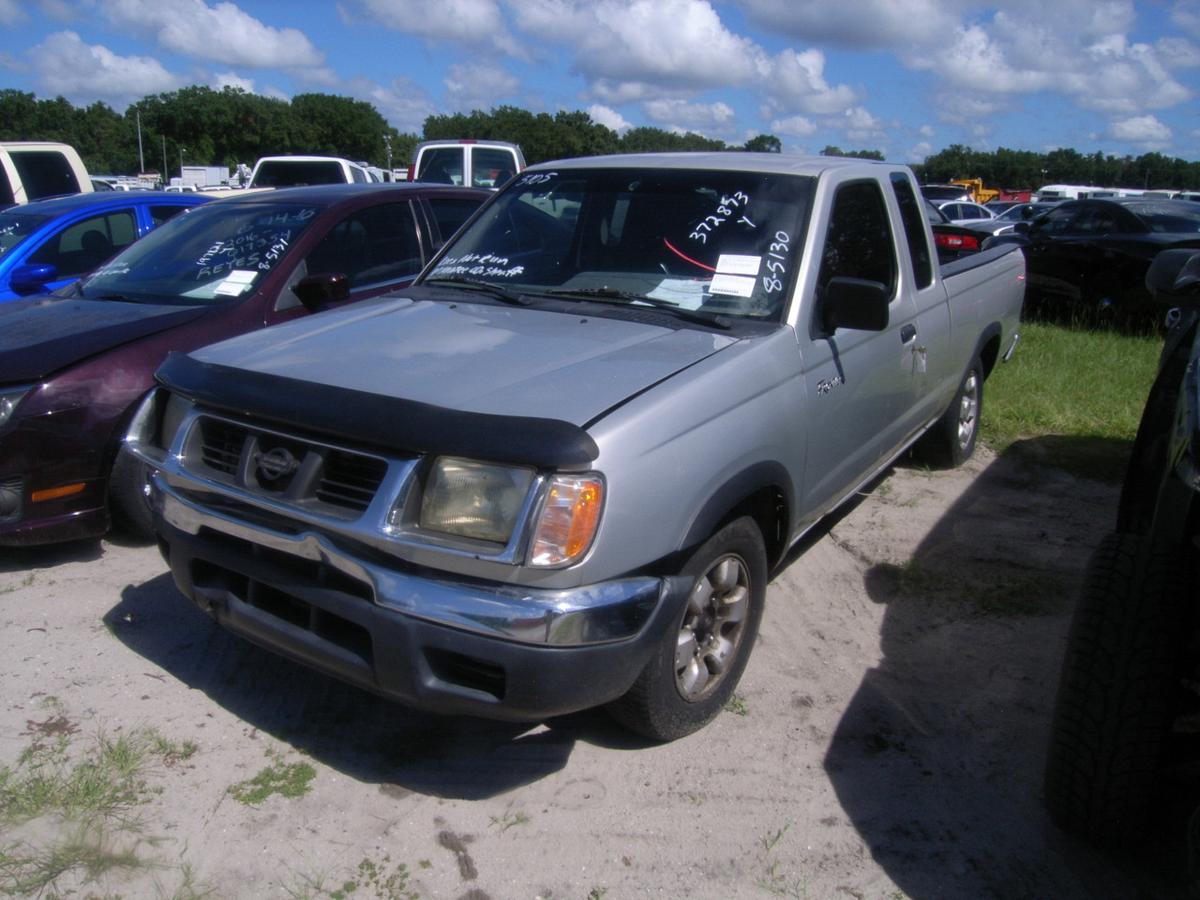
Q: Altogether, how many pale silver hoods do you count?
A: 1